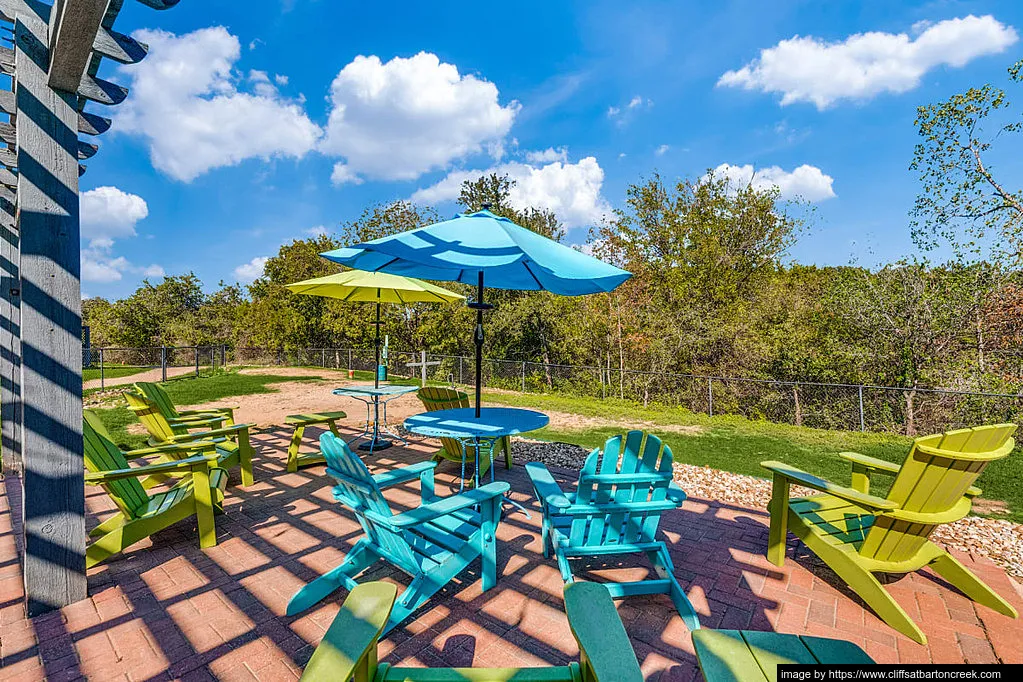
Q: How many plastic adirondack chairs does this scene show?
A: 8